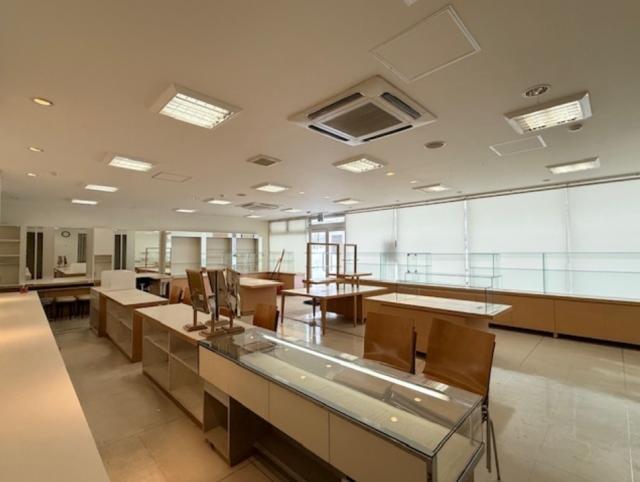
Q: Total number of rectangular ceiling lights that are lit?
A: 14